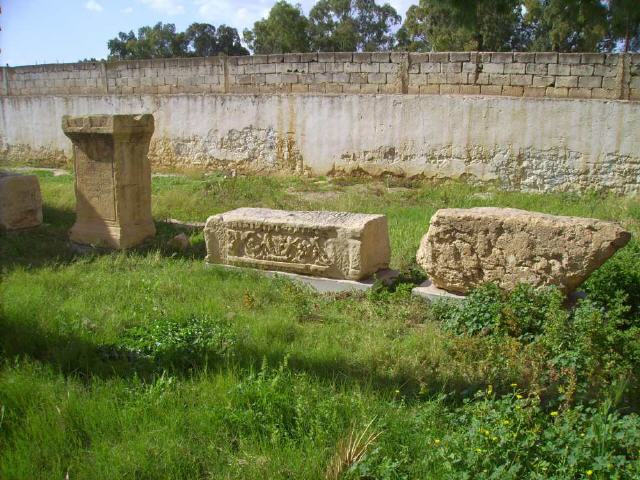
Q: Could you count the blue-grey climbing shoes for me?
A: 0